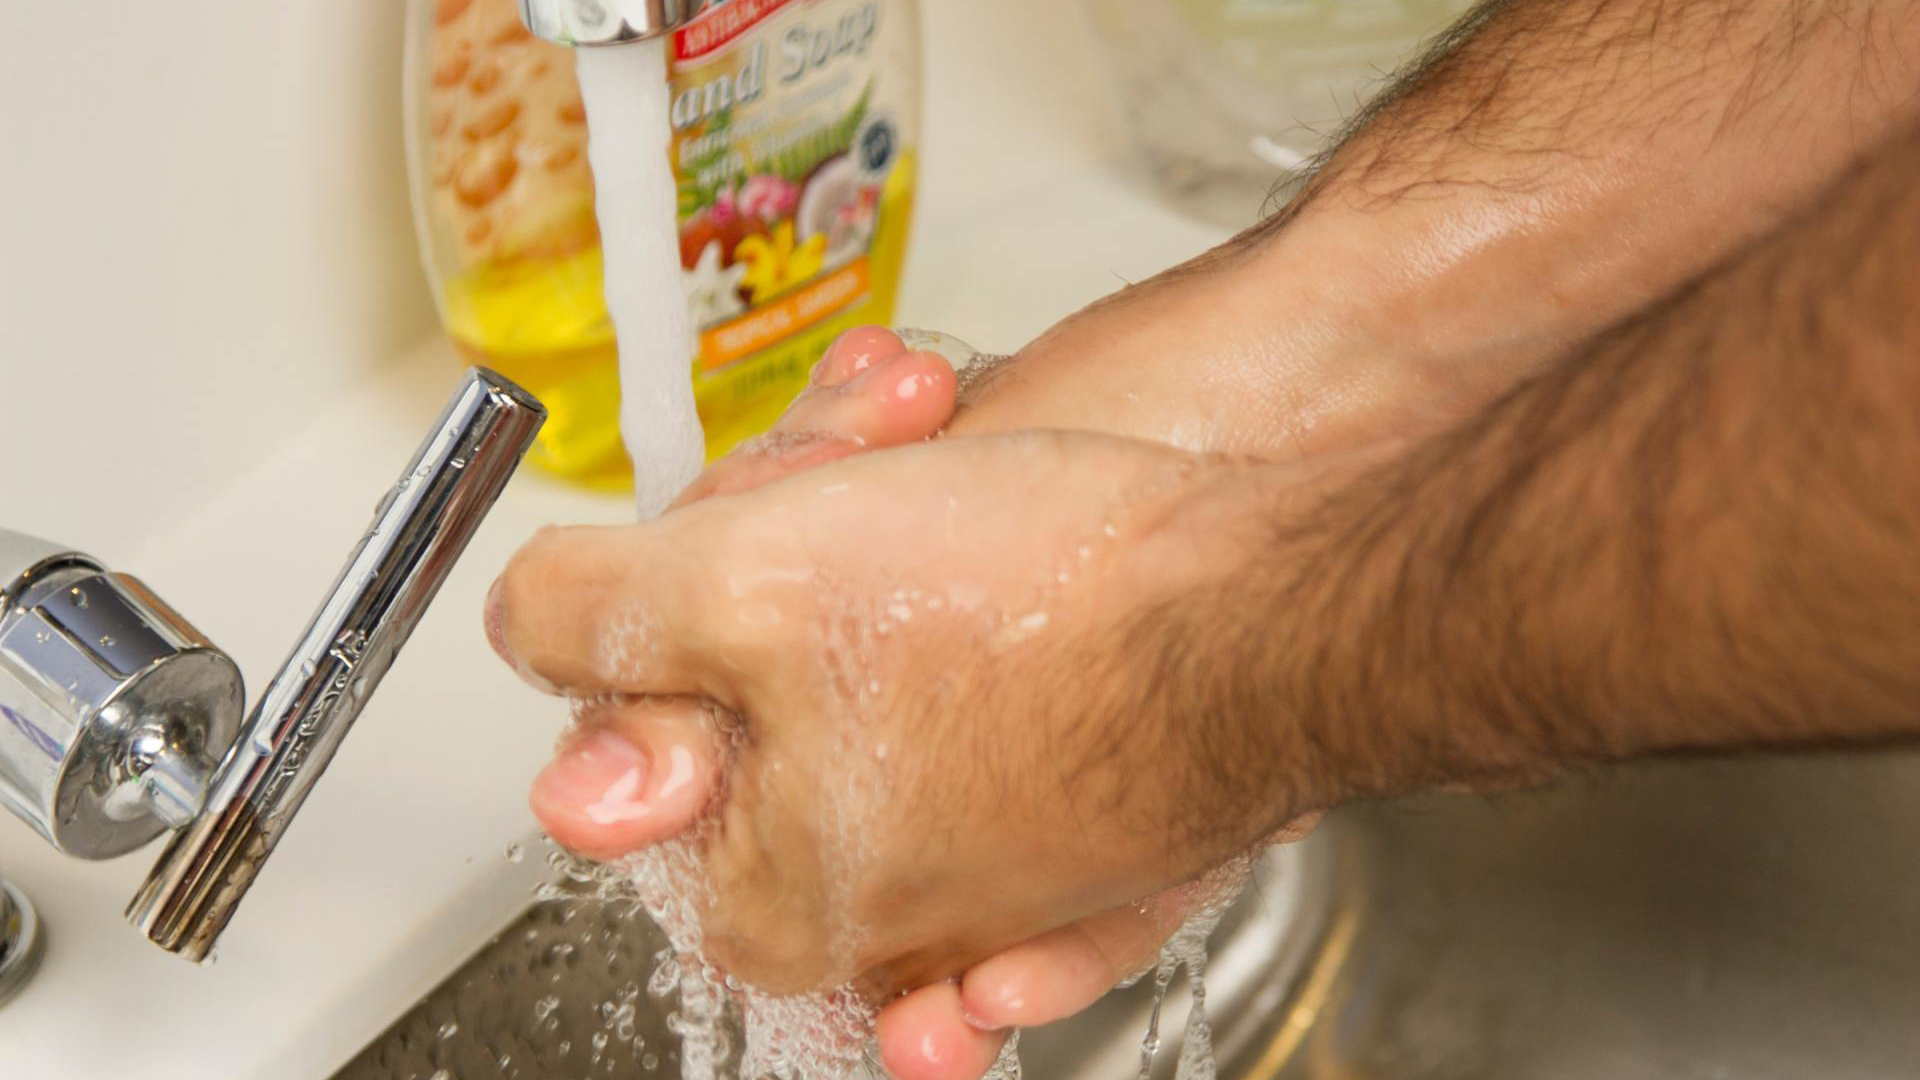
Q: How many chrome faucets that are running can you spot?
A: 1